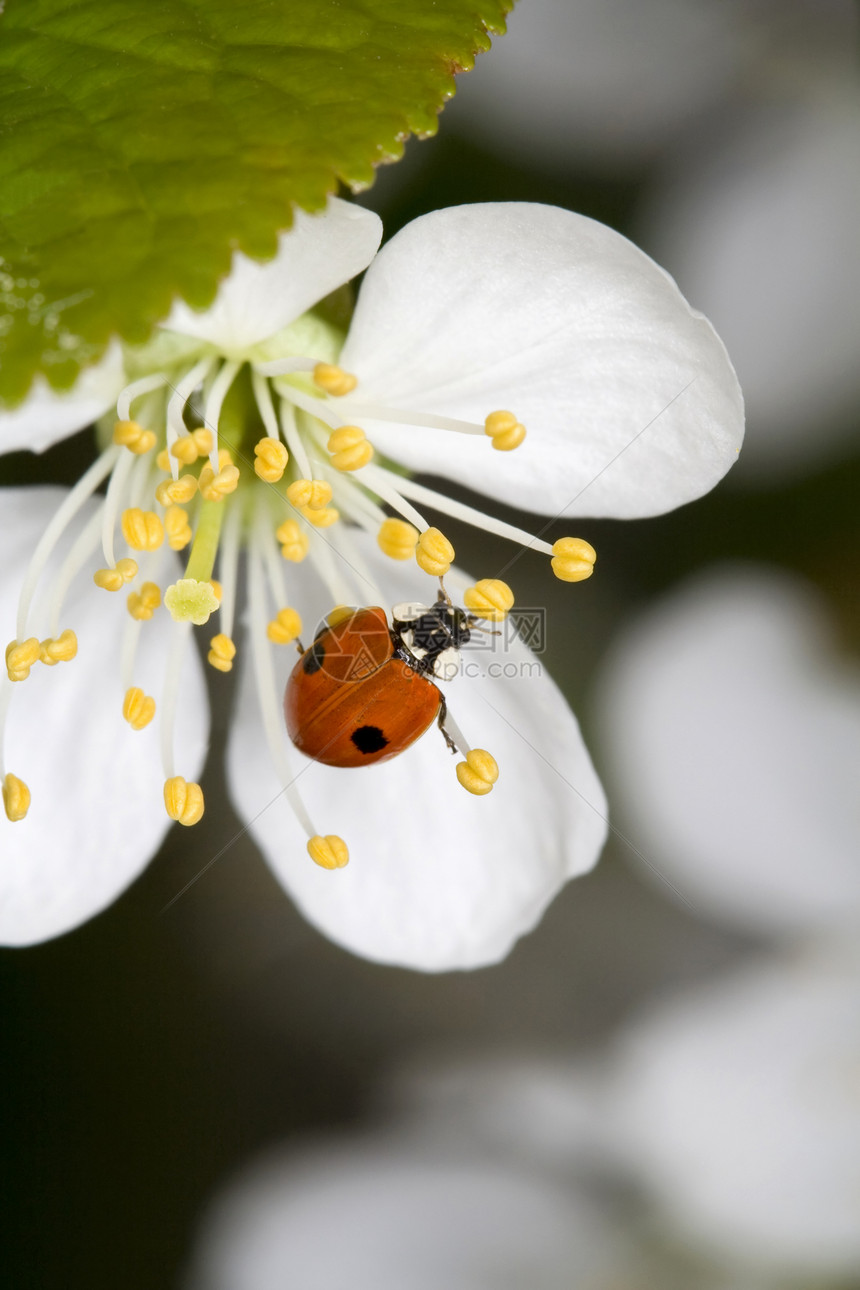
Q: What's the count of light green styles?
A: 1